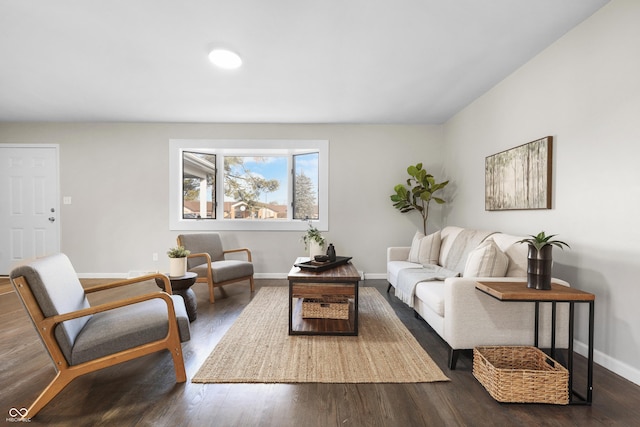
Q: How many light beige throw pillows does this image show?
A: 2